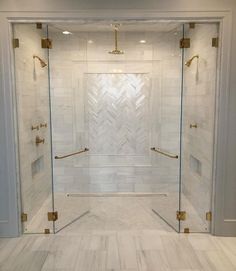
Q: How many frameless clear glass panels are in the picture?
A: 4